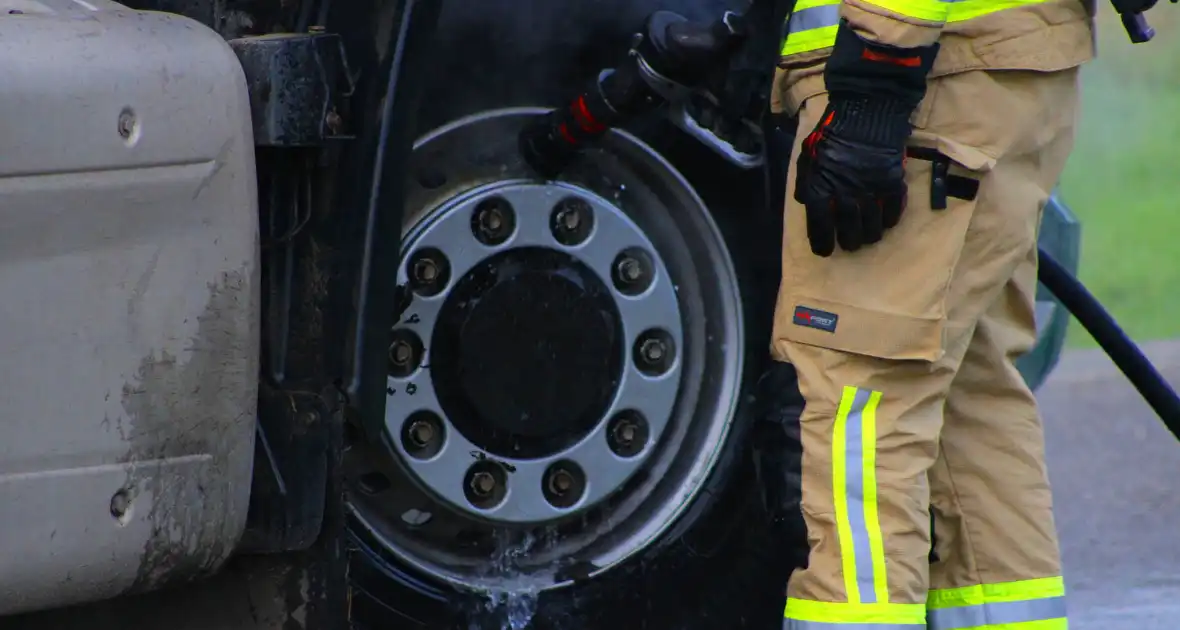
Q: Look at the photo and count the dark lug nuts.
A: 10